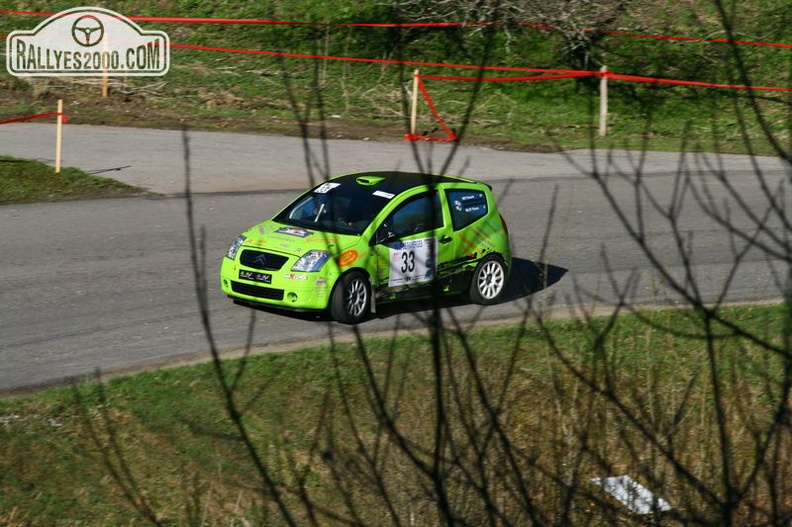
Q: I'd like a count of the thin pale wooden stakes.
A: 4